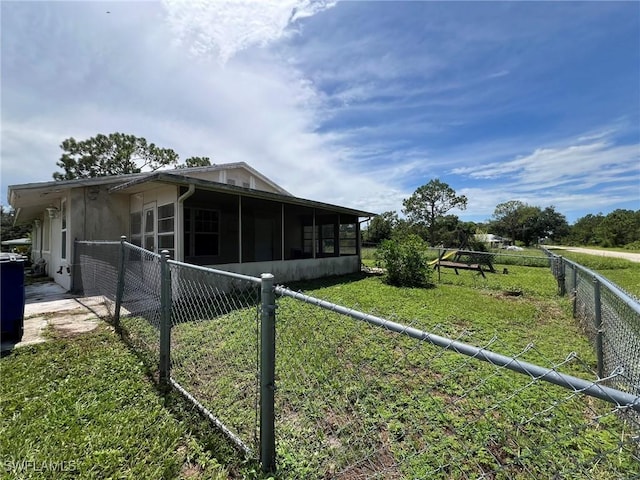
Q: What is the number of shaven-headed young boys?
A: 0